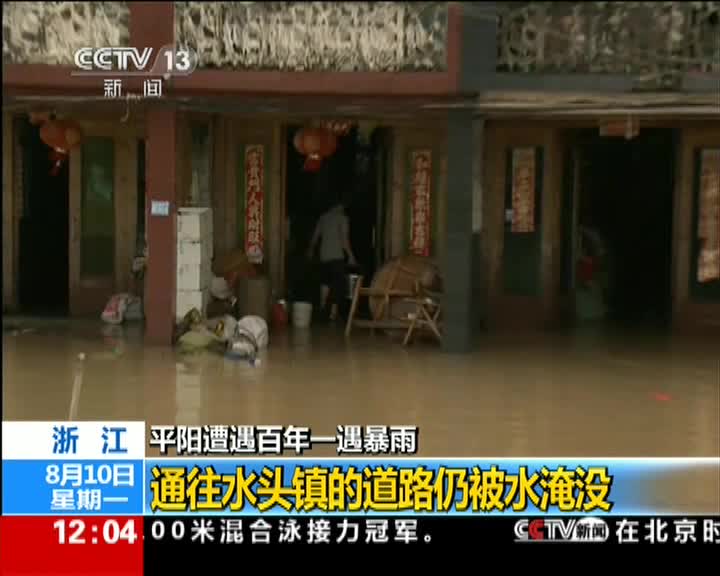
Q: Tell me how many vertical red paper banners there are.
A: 4